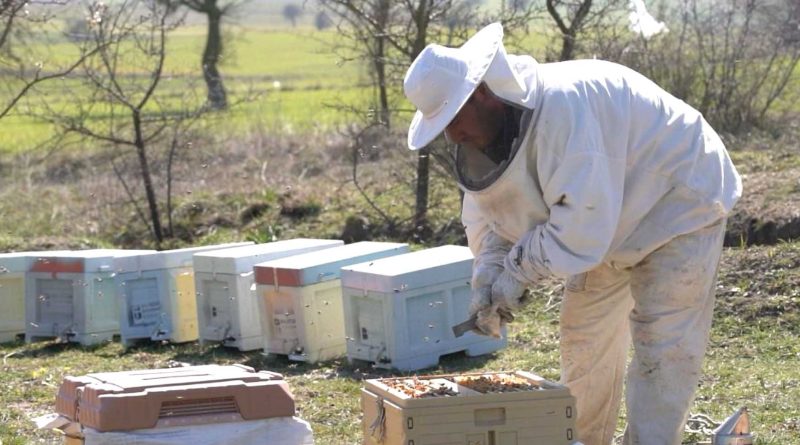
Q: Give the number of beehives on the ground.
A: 8